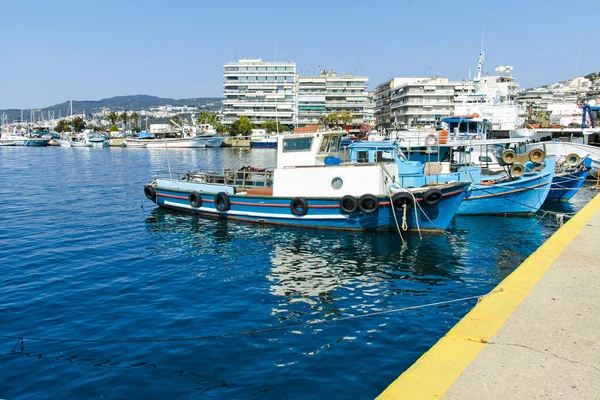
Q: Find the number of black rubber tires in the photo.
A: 8